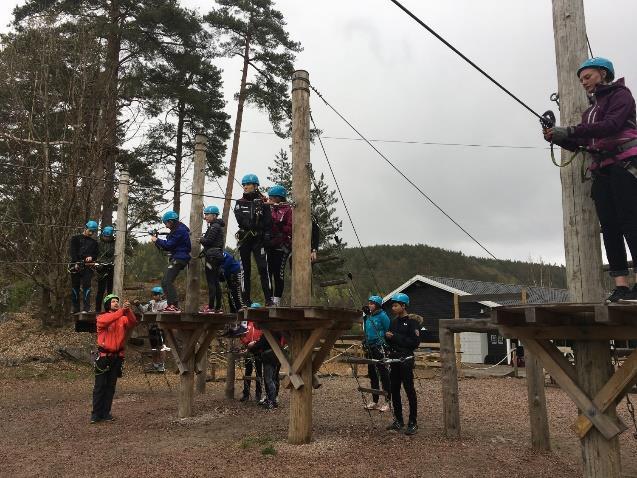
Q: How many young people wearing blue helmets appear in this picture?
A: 11